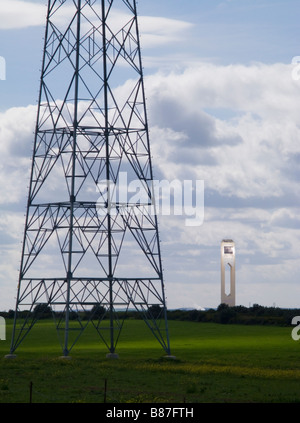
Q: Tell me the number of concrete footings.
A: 4